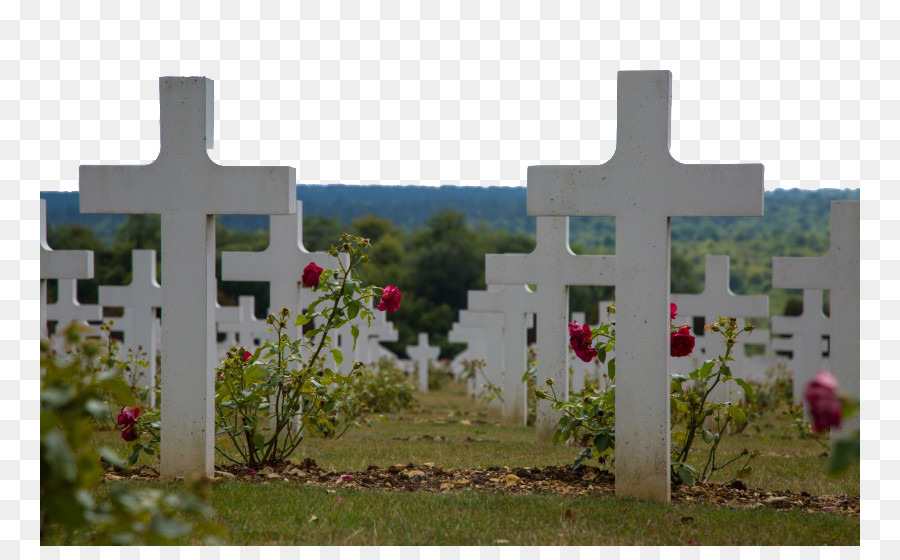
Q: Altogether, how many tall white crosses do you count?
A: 2